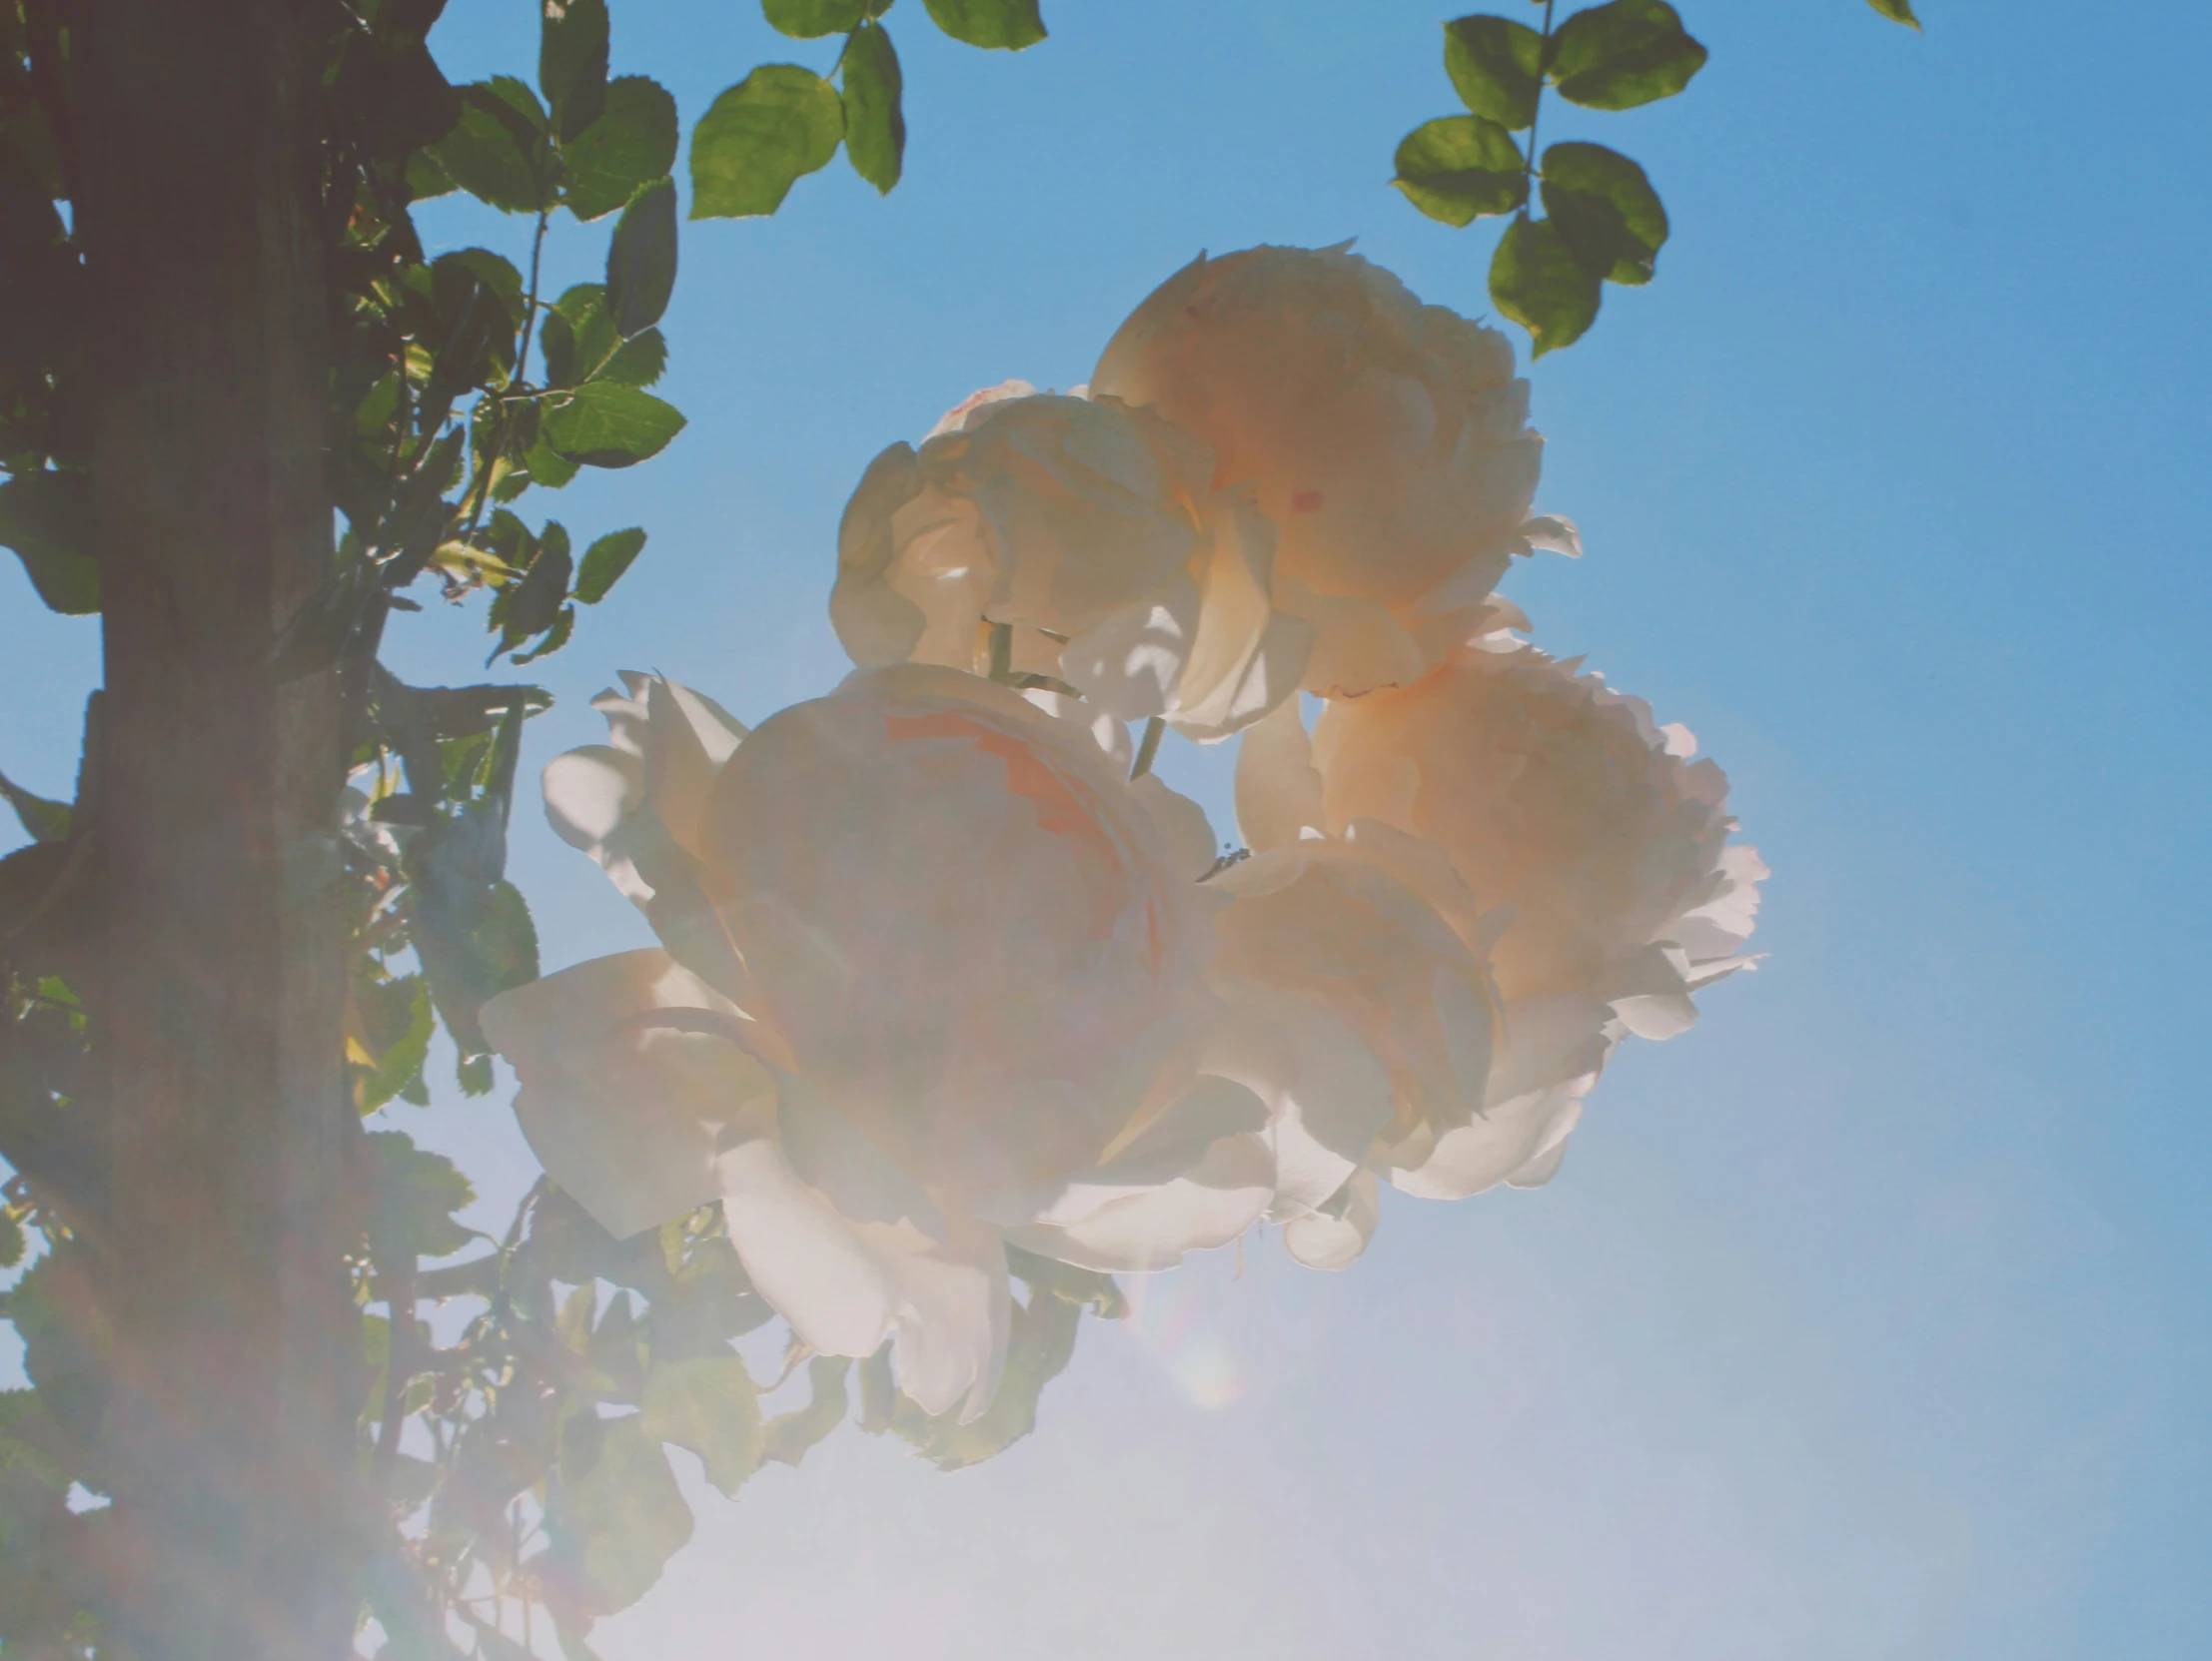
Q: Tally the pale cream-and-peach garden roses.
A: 5